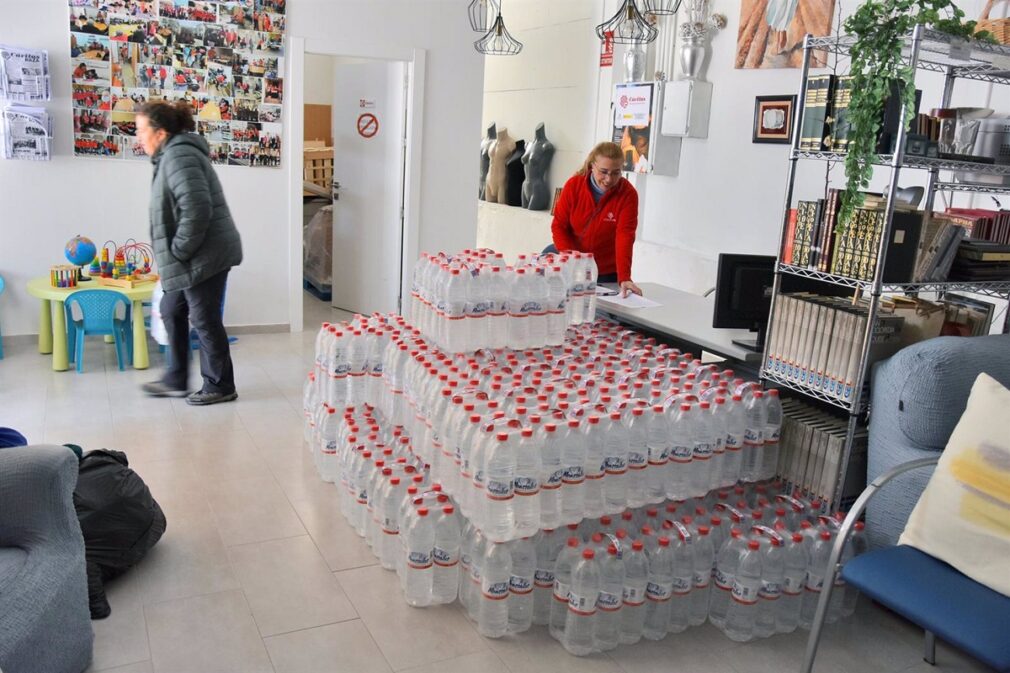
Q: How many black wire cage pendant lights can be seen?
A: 4